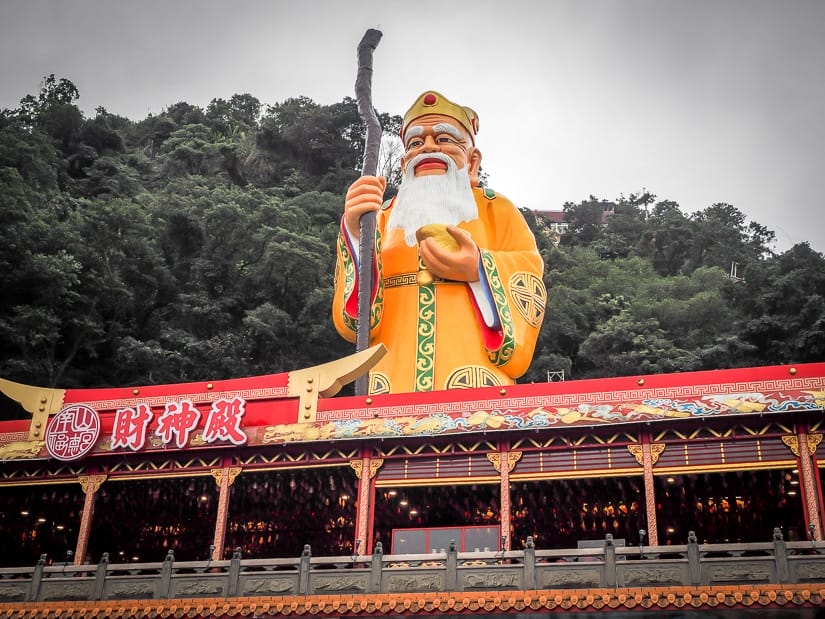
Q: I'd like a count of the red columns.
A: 6